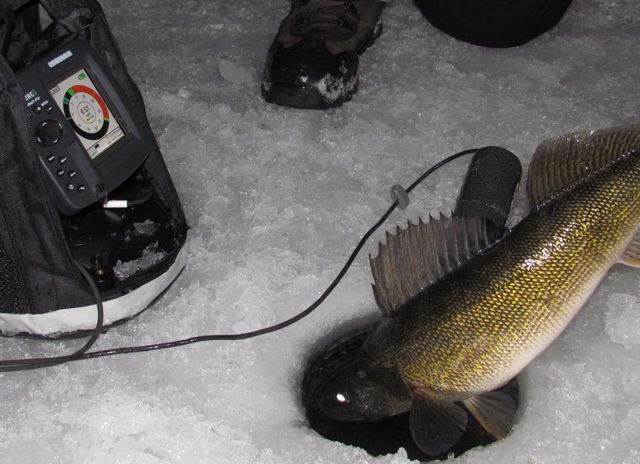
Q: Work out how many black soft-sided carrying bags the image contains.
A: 1